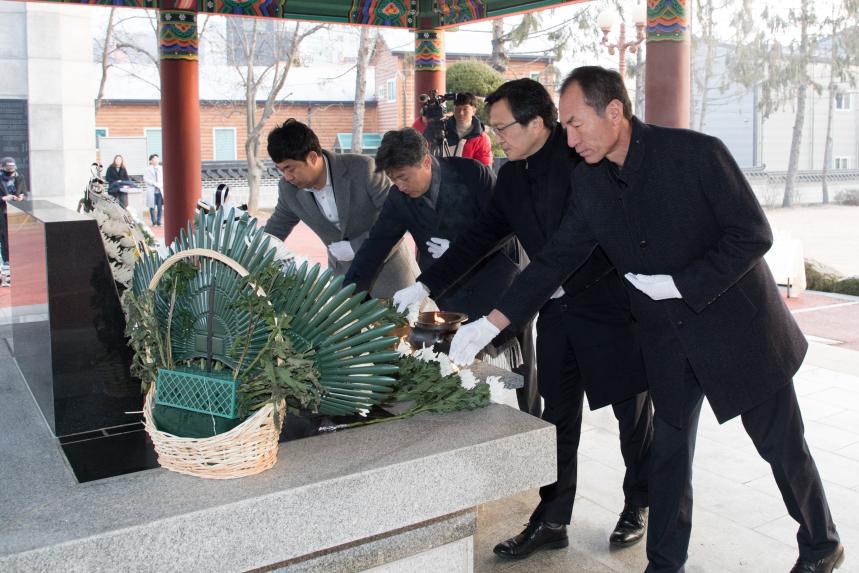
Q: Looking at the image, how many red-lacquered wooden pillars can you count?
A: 3